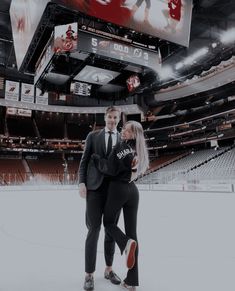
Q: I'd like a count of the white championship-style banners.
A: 3